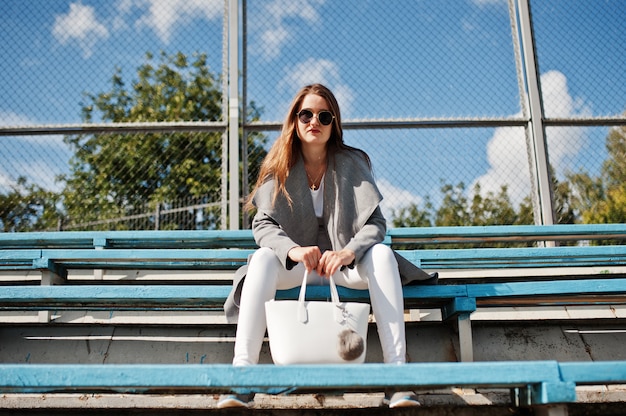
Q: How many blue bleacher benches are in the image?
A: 4